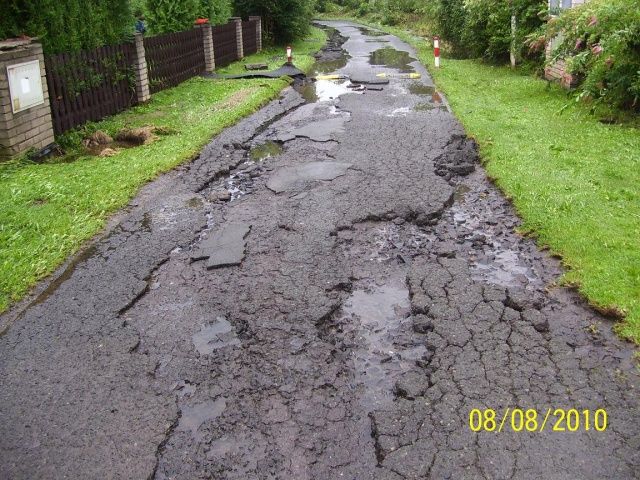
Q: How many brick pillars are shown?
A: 5